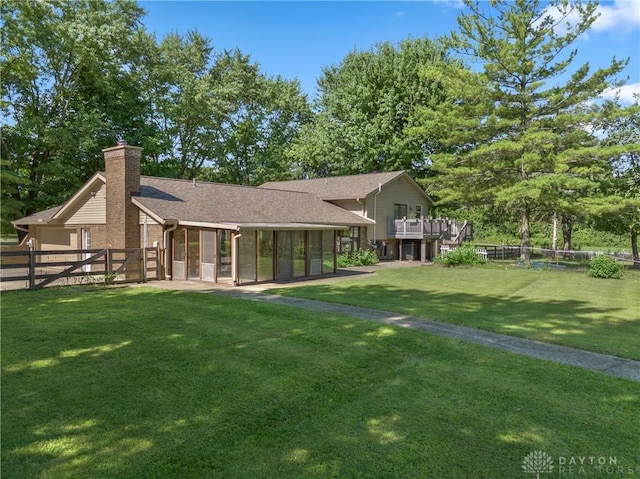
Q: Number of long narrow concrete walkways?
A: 1